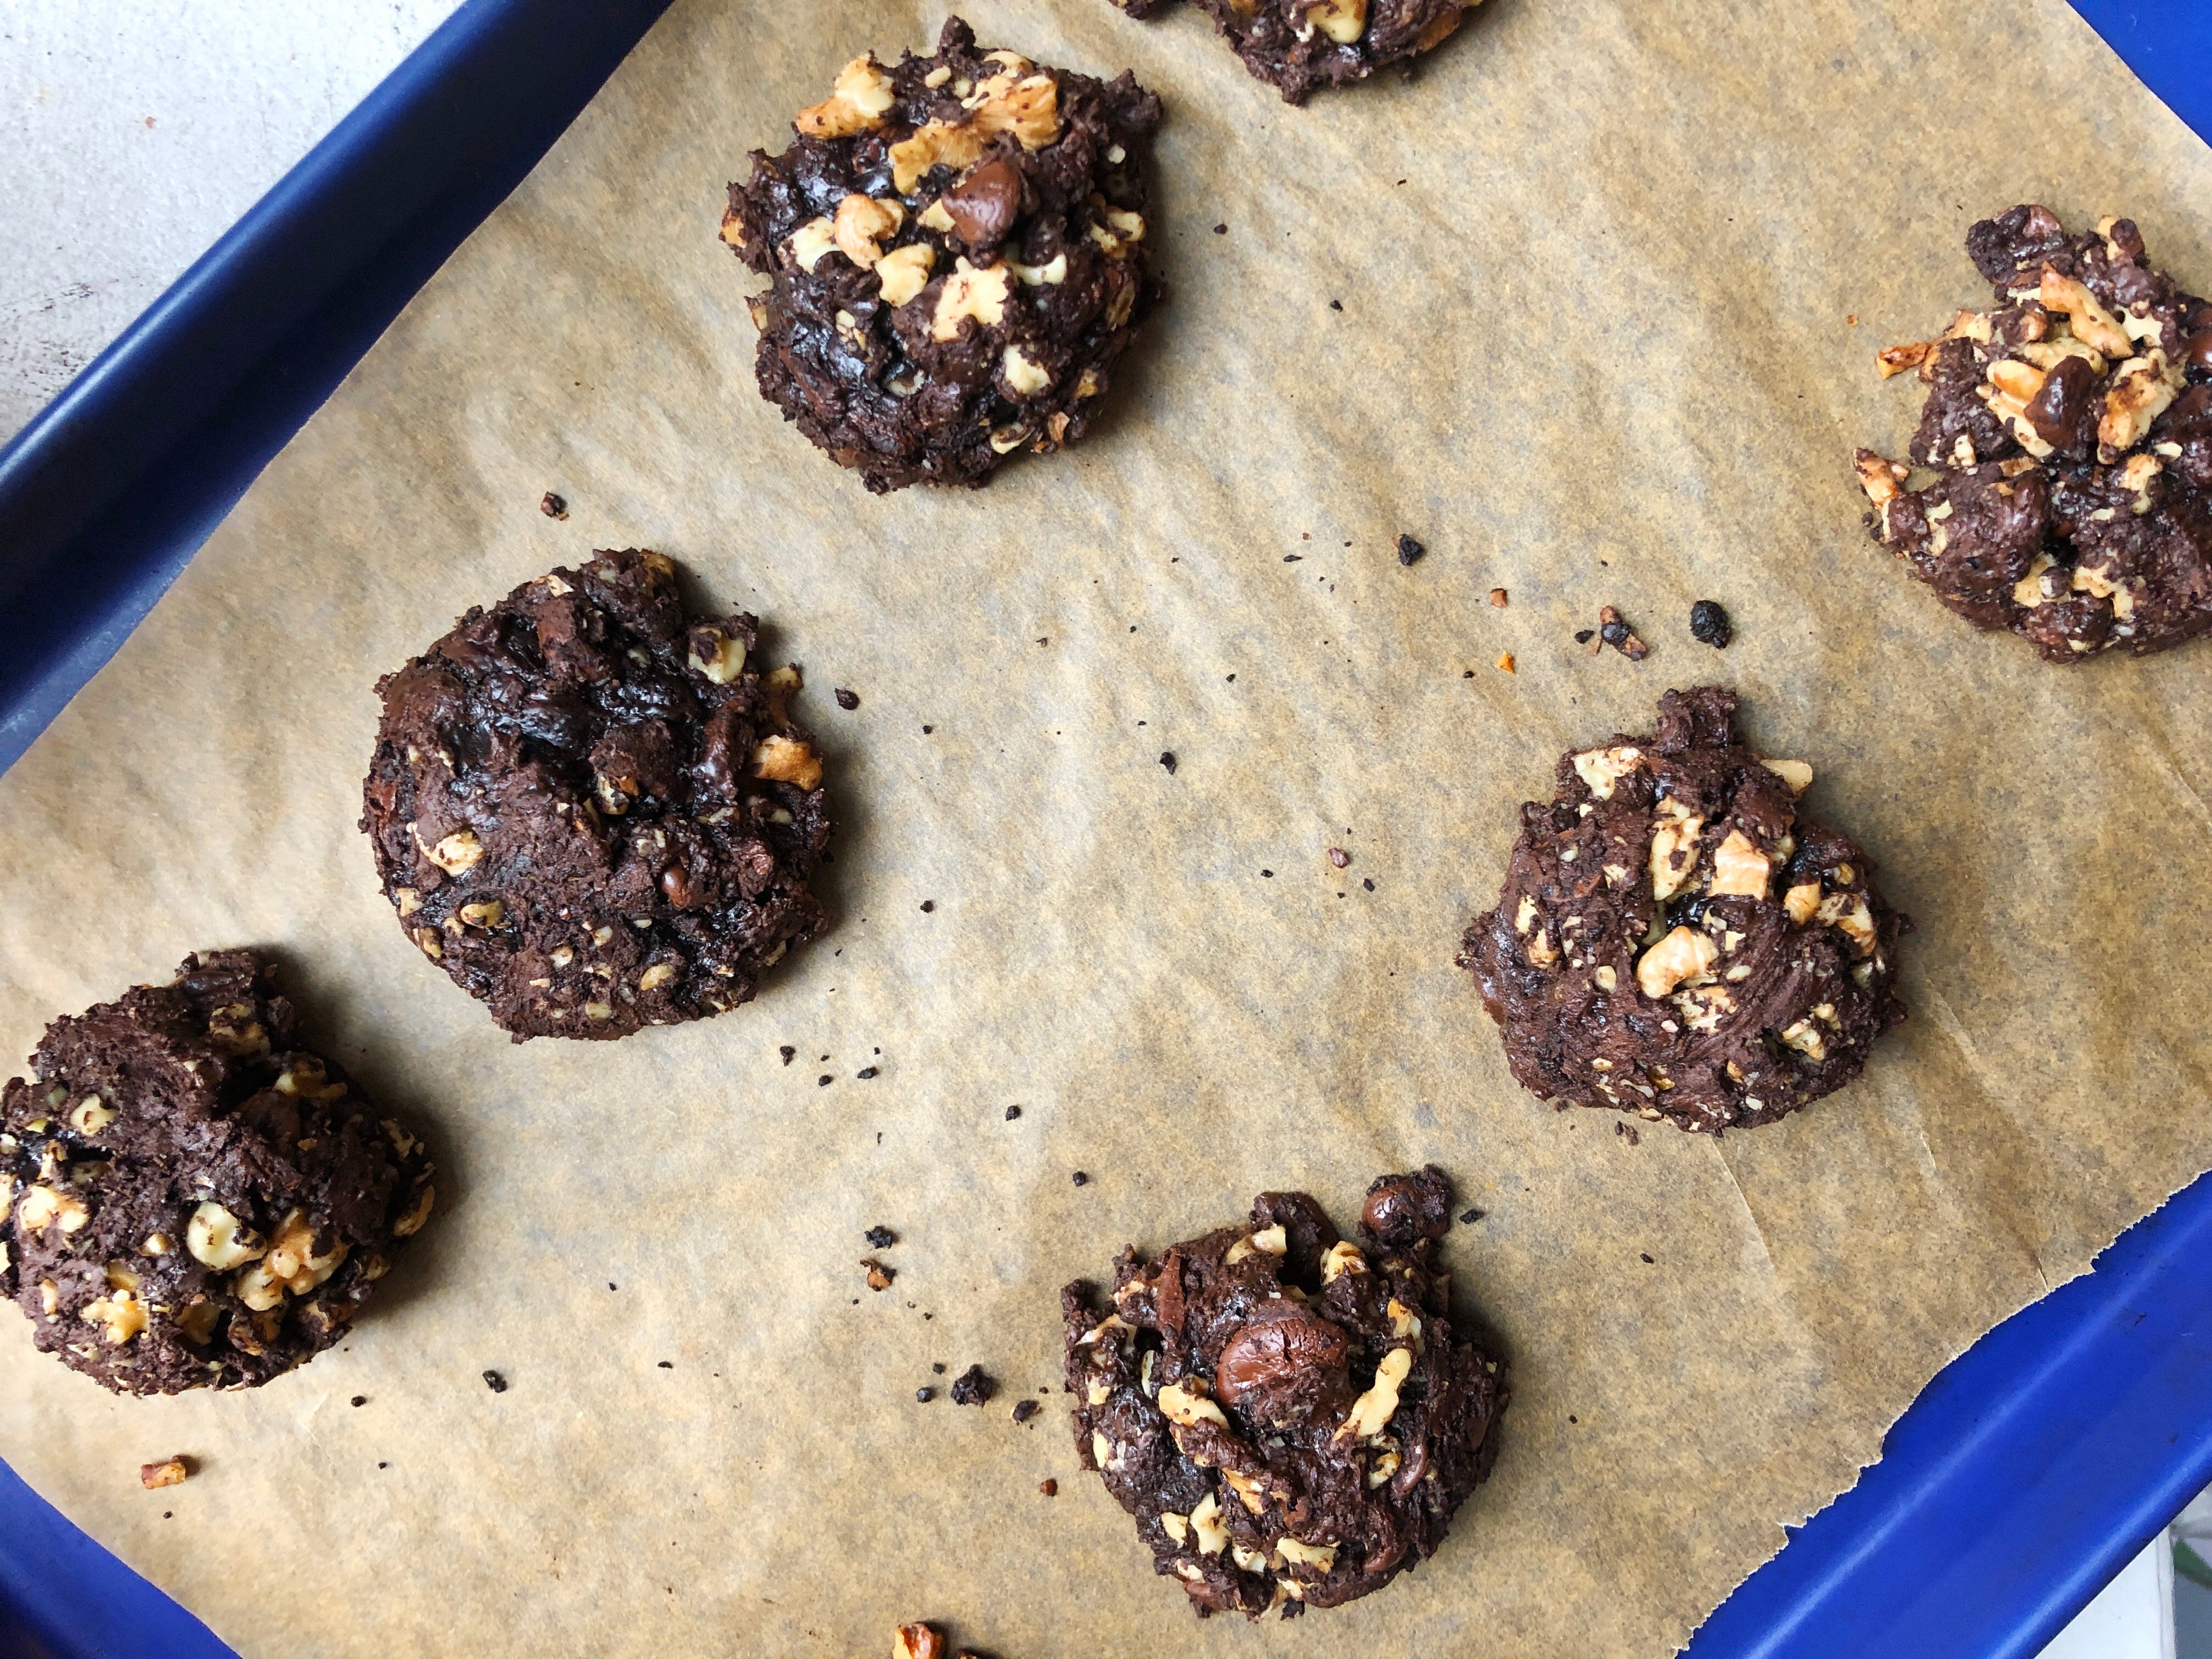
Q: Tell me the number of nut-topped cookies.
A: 7